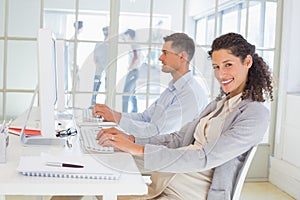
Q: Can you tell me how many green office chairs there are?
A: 0